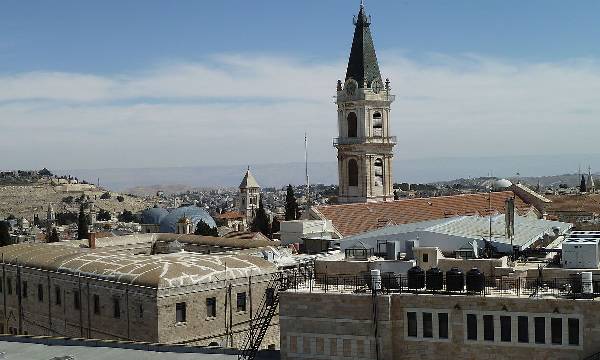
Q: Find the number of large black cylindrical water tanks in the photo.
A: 4